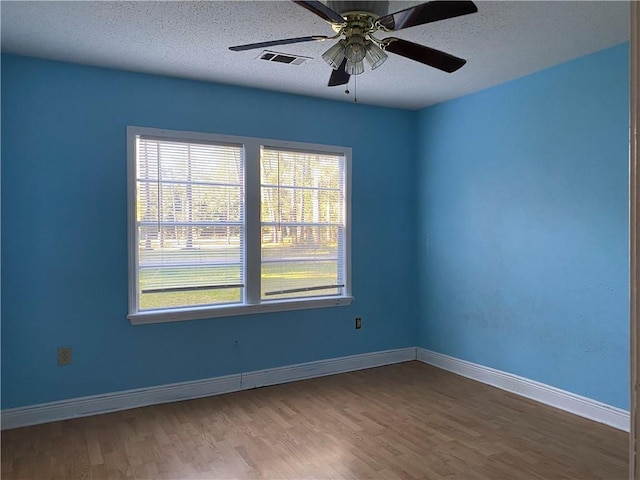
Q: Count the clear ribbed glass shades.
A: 4